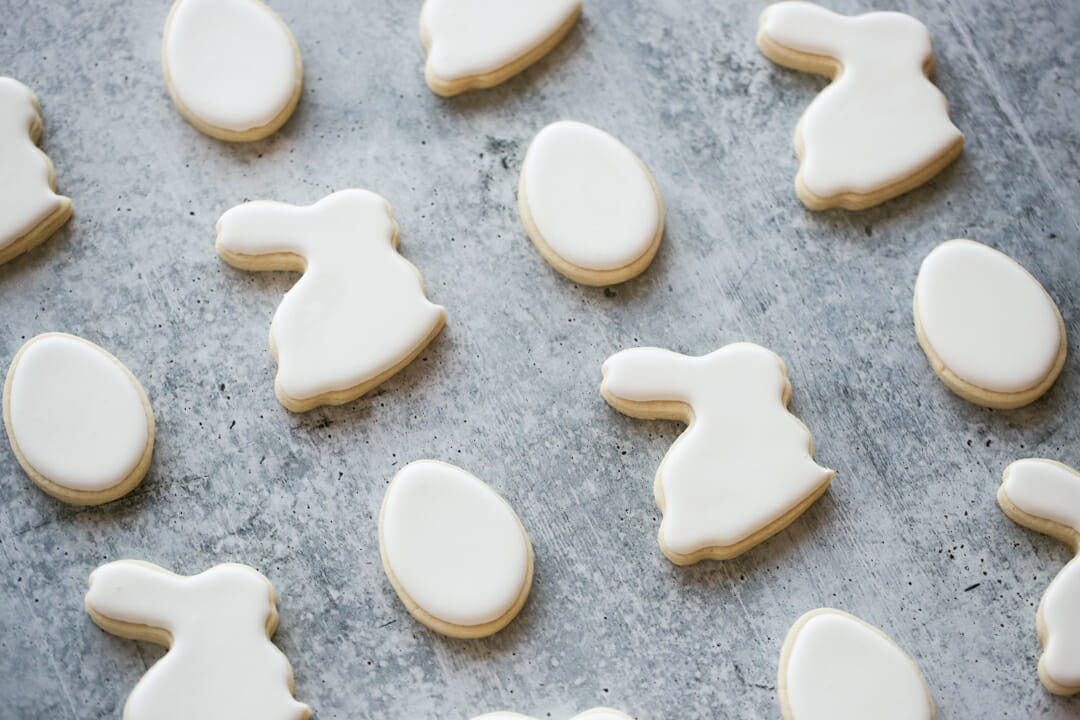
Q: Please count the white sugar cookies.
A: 14